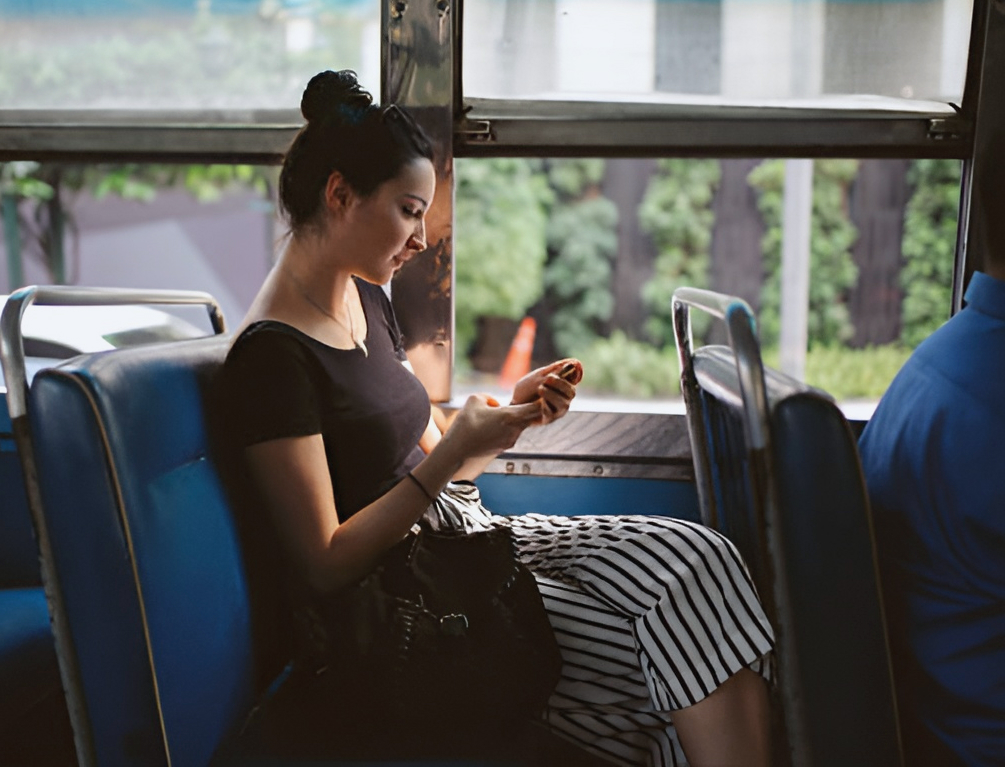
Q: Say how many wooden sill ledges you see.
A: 1